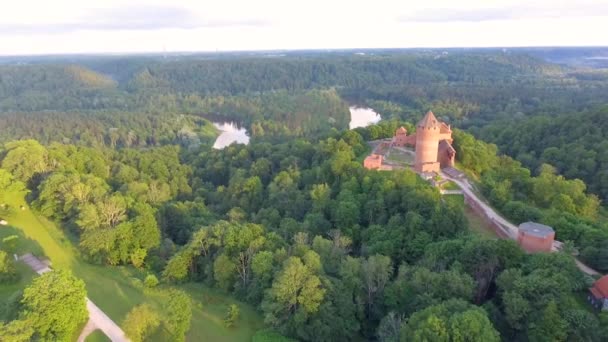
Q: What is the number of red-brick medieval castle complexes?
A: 1